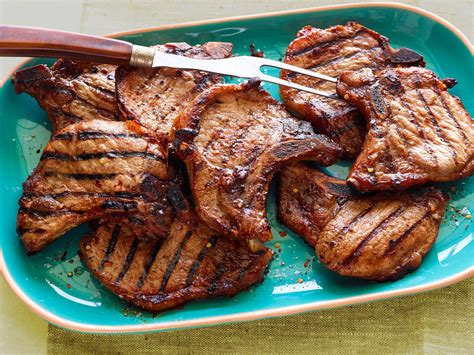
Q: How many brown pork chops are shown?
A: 8